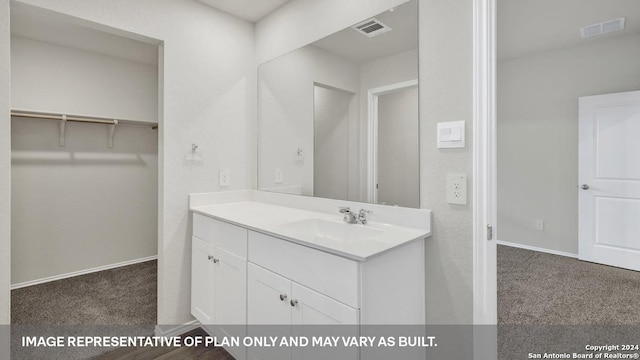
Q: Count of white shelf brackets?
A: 2